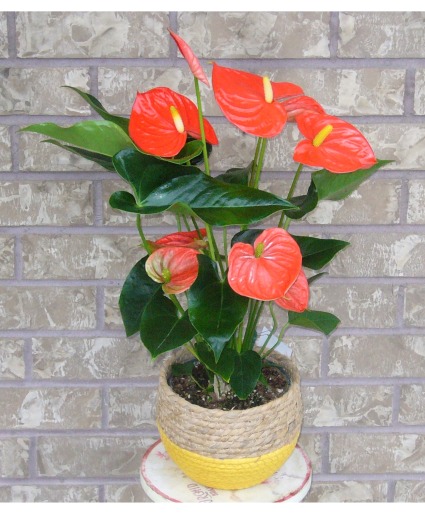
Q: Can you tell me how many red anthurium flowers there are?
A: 9